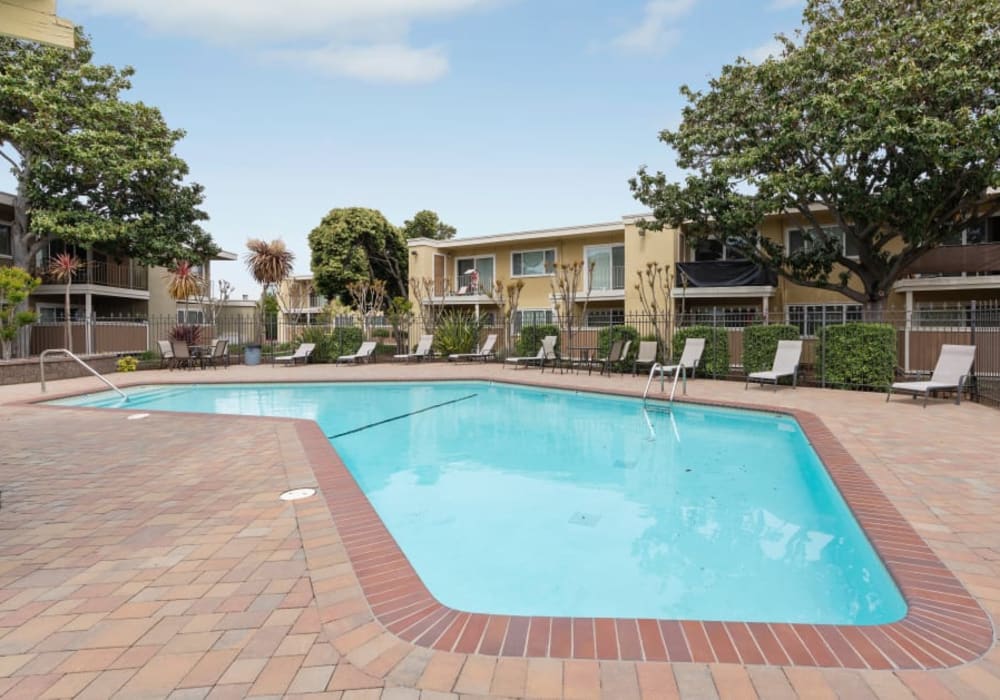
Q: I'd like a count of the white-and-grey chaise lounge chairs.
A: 8